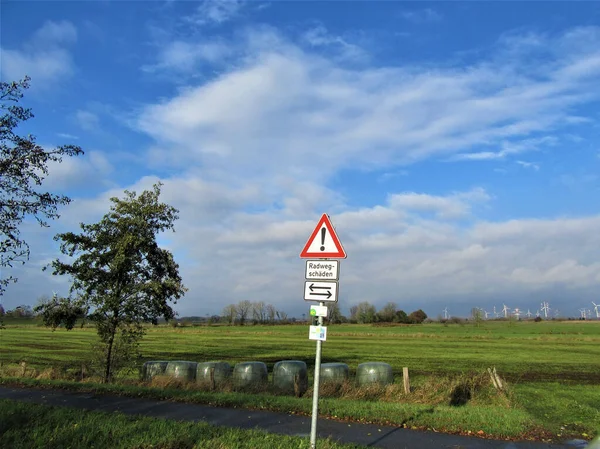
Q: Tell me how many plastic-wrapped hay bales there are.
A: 7